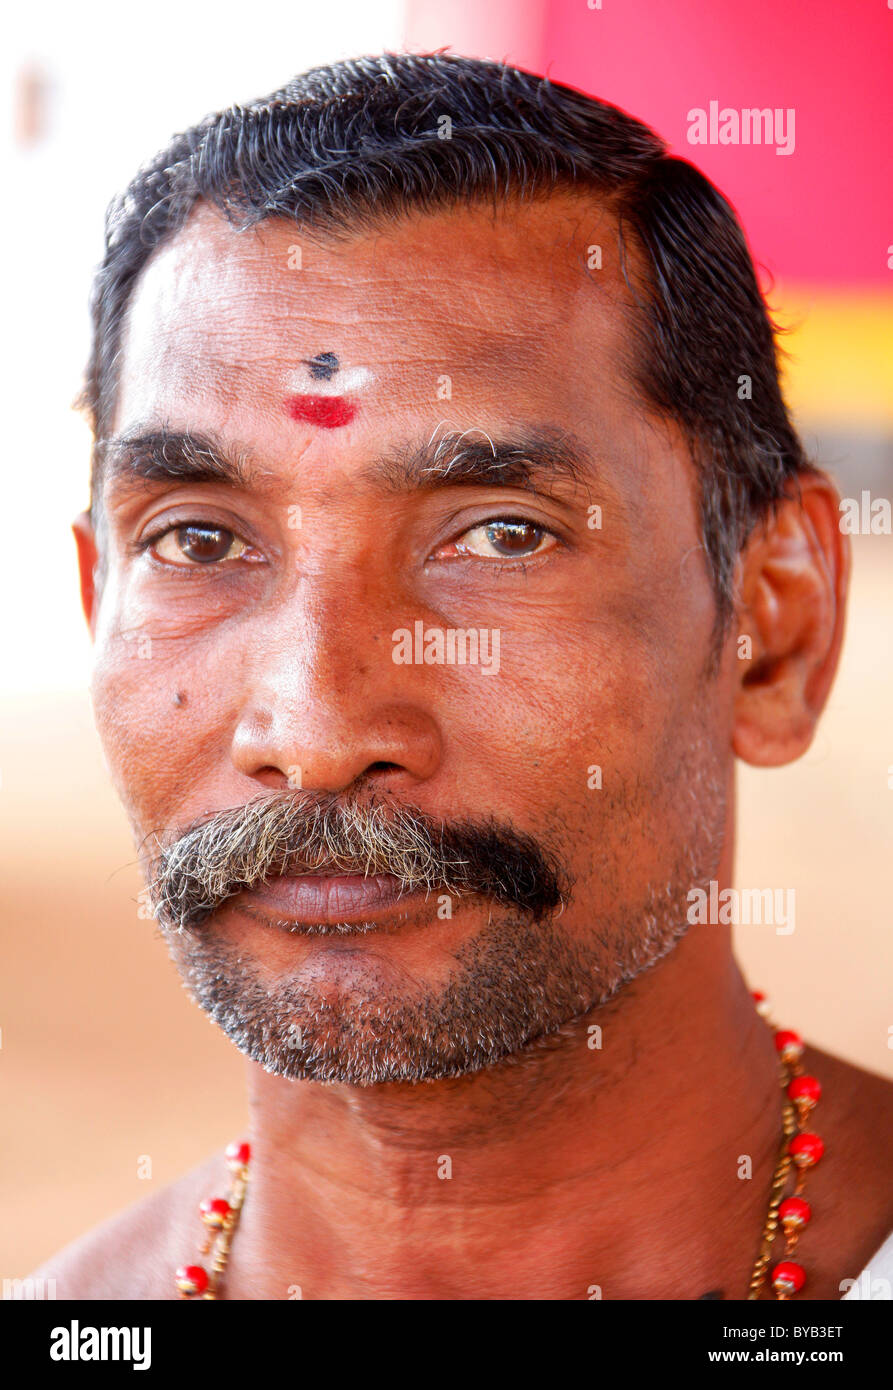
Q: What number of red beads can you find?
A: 9